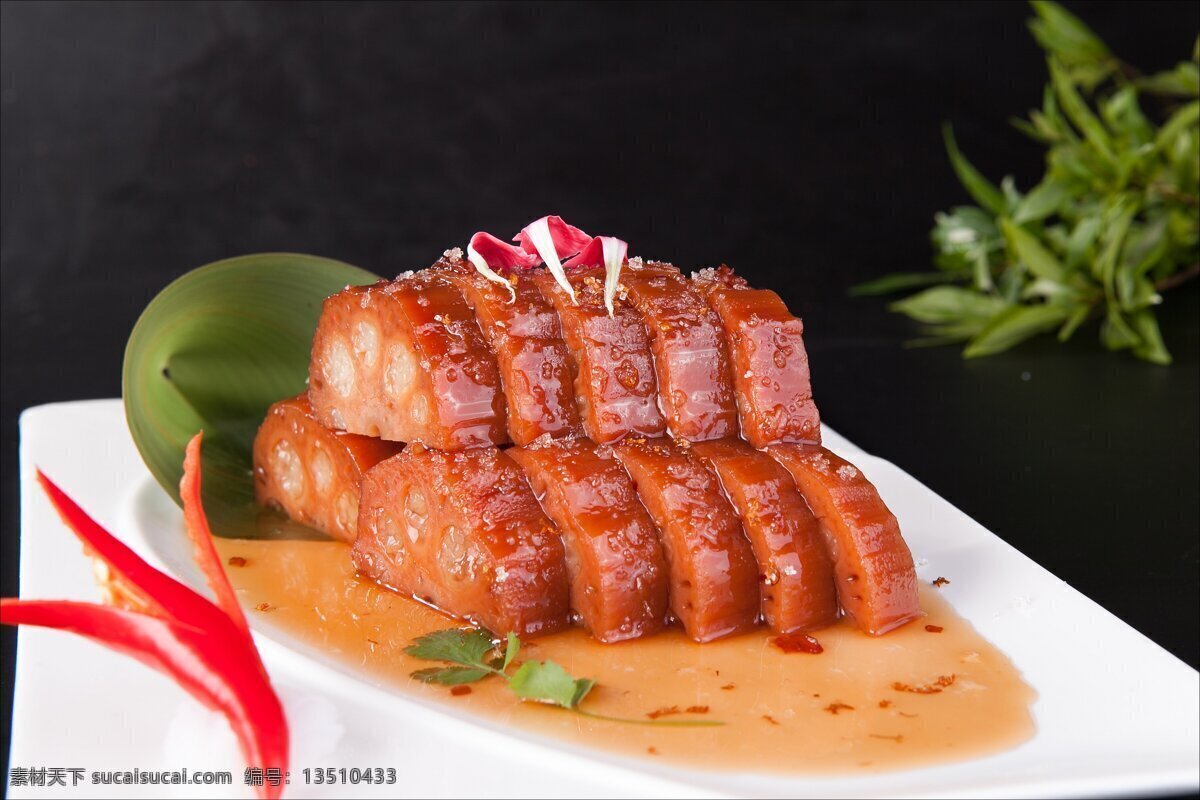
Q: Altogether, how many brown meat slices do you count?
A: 11